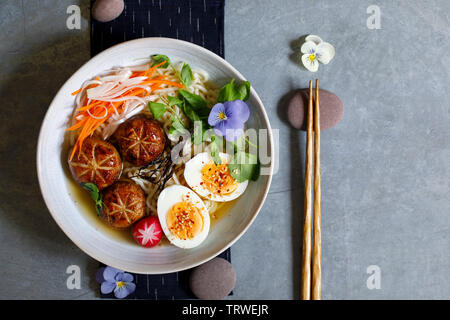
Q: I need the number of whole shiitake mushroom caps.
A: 3